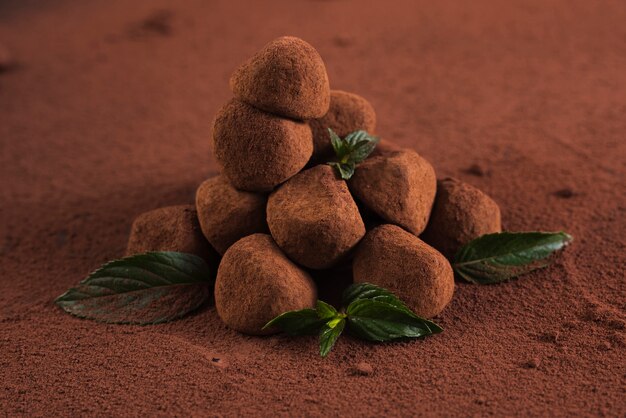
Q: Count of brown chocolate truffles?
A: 10